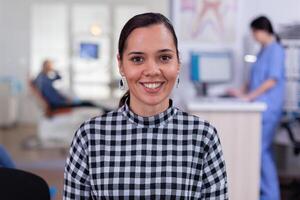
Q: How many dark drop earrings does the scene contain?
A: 2